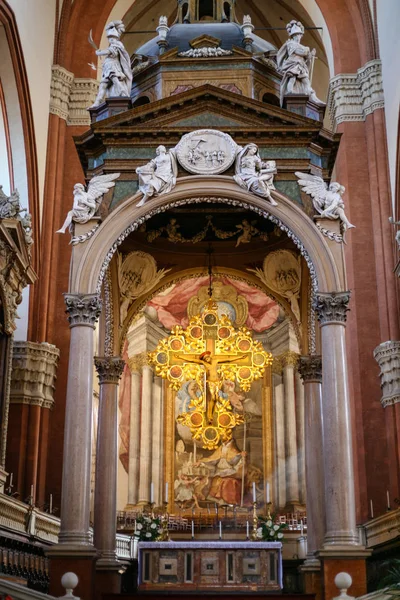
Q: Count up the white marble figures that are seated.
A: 4